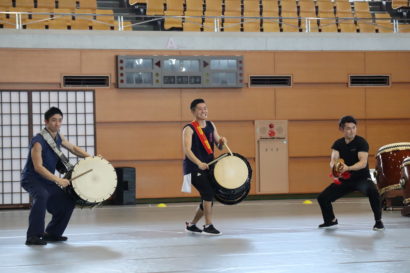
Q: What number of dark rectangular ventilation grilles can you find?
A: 3